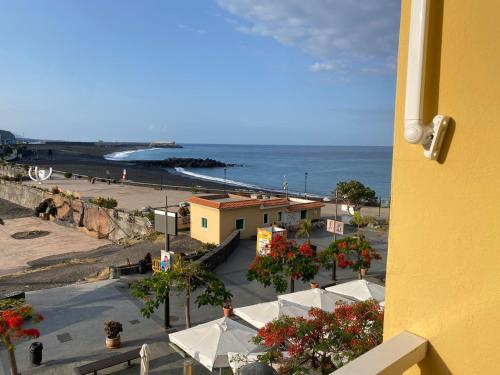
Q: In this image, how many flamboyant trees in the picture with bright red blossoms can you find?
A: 4